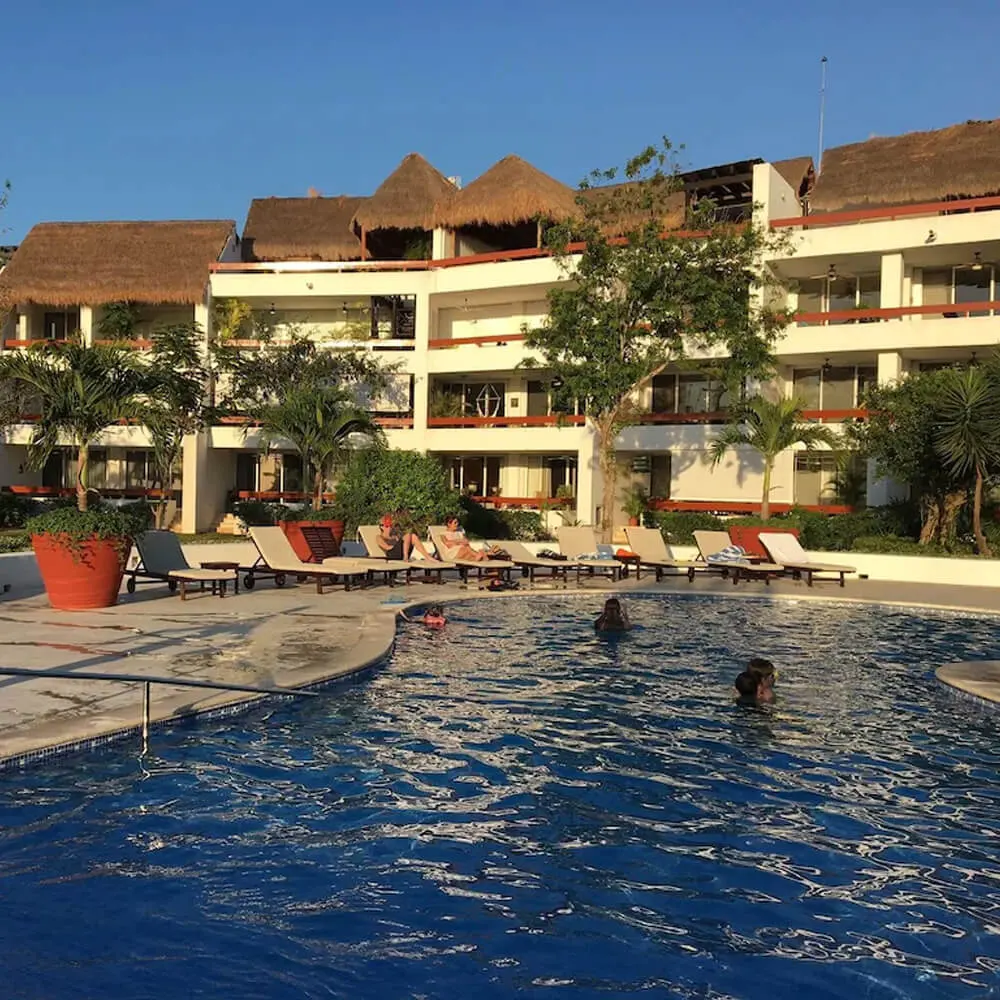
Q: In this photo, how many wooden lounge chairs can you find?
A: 10